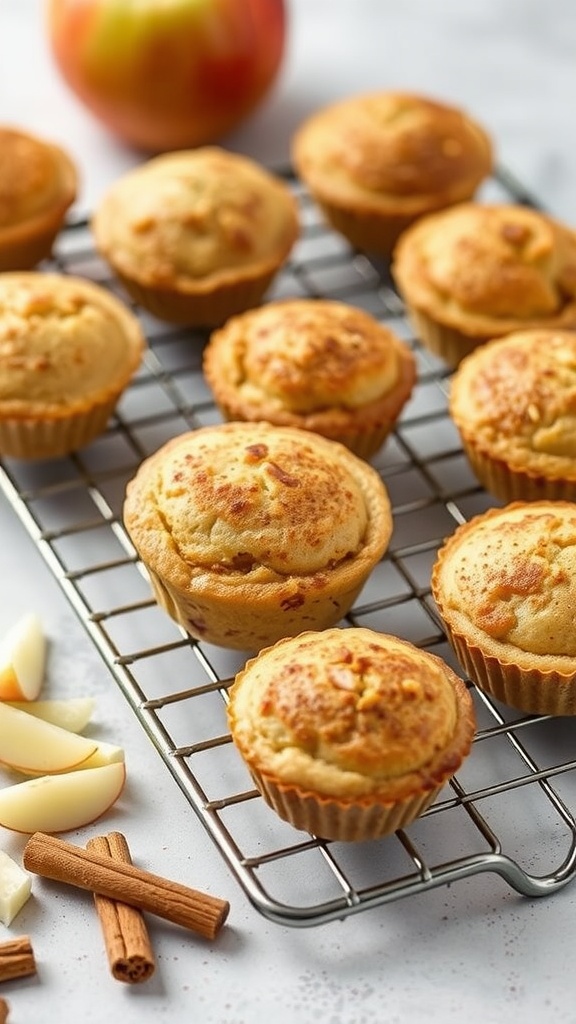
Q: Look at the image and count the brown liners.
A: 9